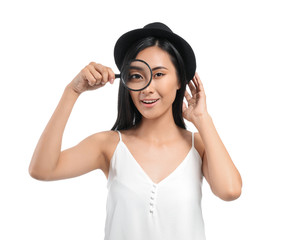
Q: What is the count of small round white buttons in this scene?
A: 5